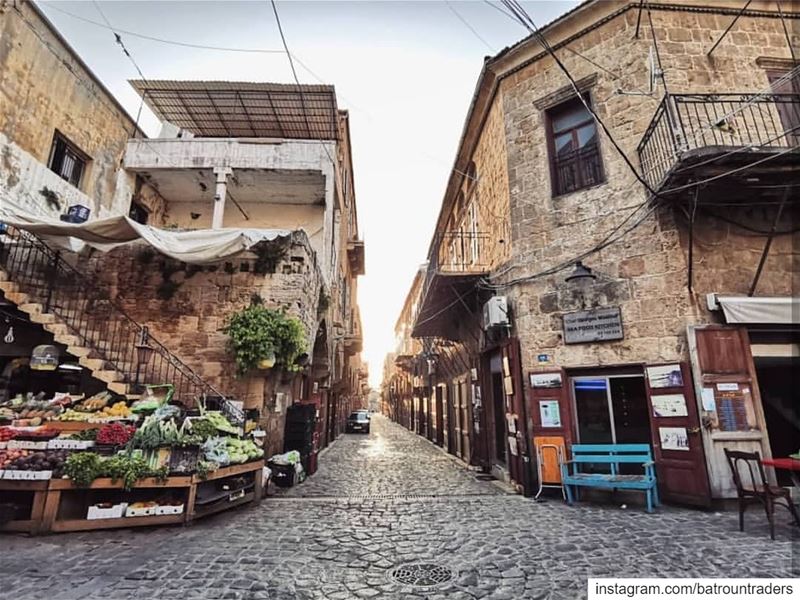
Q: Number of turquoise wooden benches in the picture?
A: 1